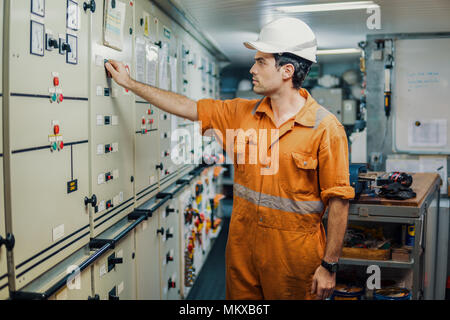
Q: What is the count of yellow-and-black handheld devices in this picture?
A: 1